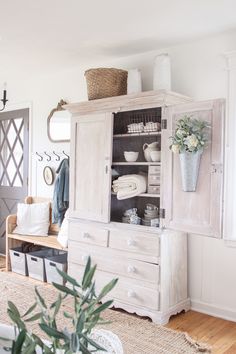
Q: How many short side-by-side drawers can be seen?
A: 2